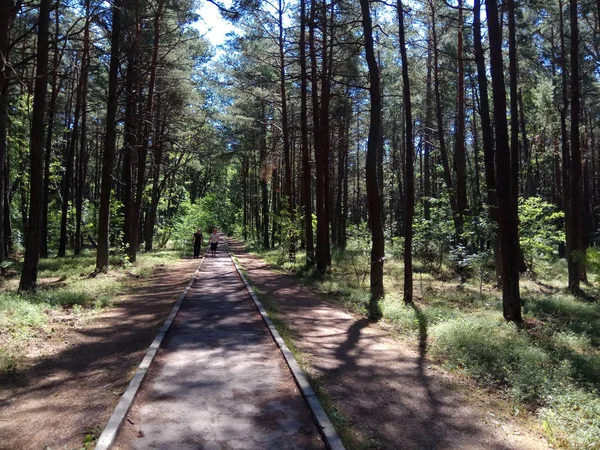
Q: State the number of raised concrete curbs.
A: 2